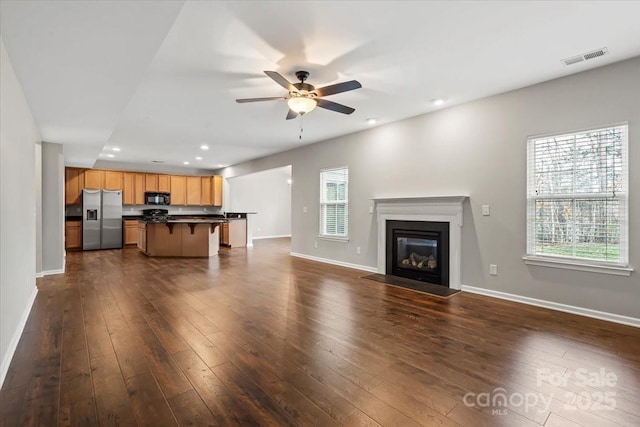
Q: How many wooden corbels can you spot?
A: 3